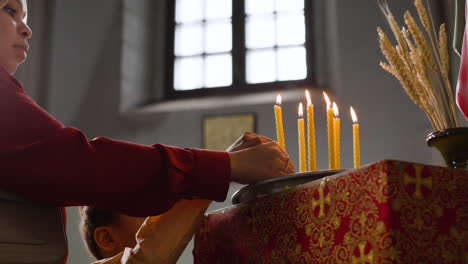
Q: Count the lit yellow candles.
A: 6